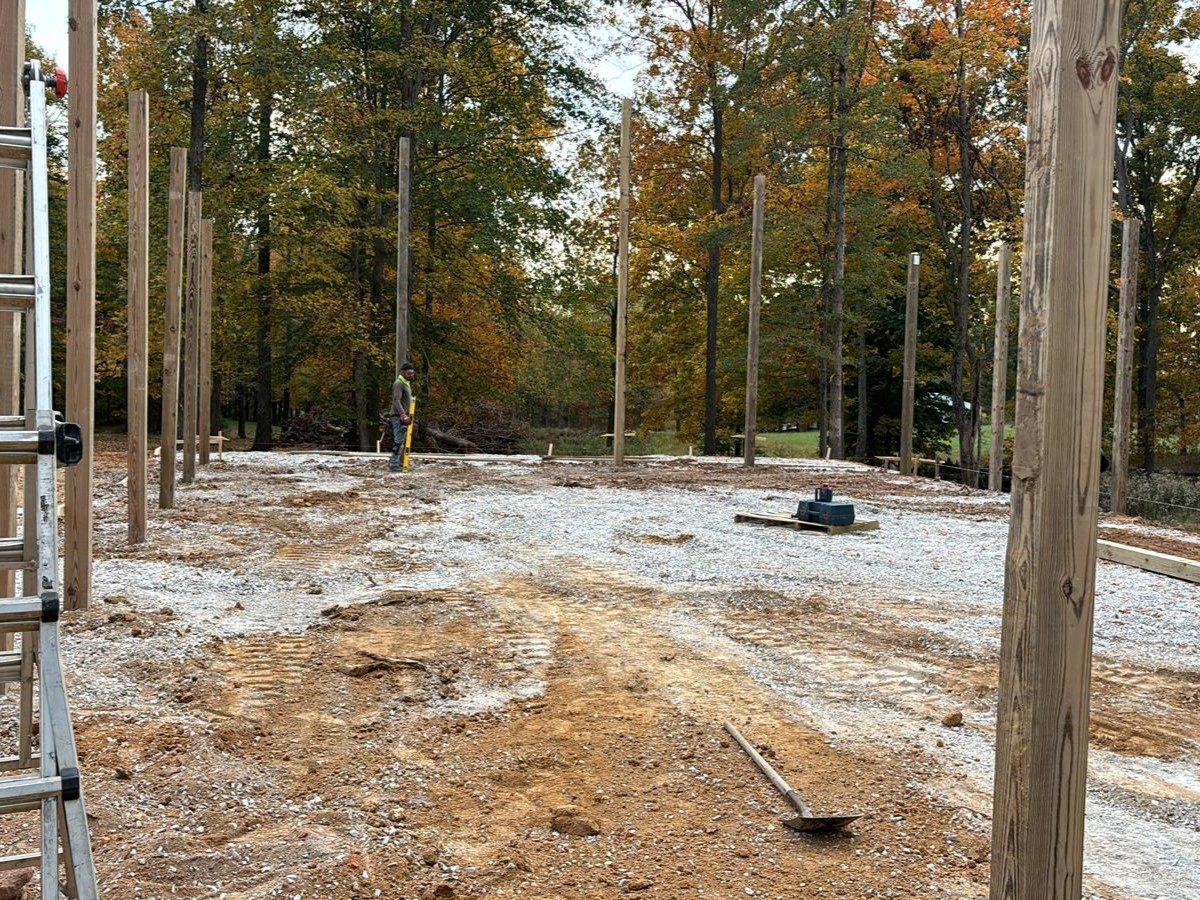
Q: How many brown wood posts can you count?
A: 13